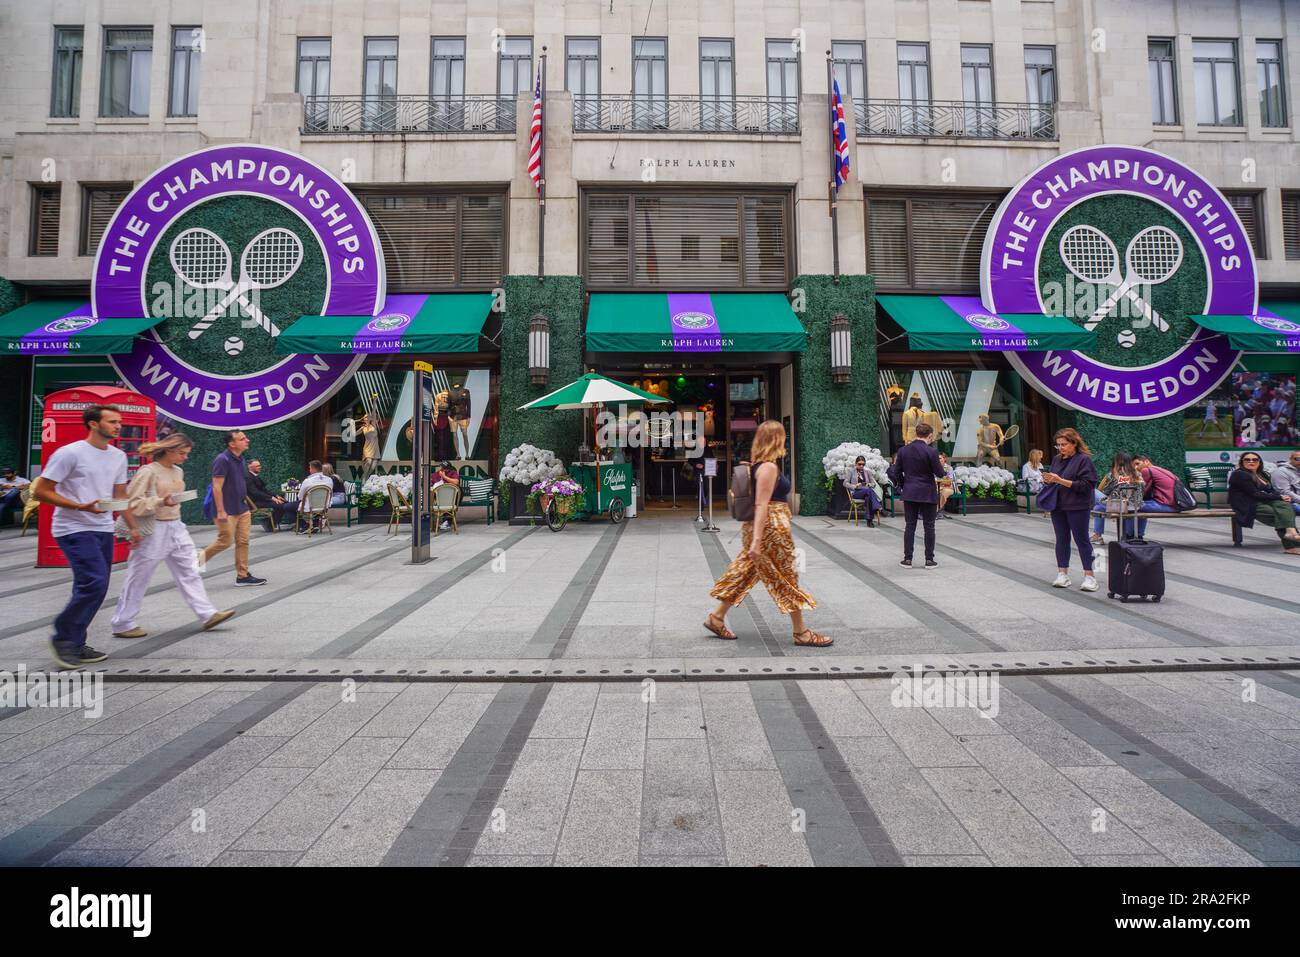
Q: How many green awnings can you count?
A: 5